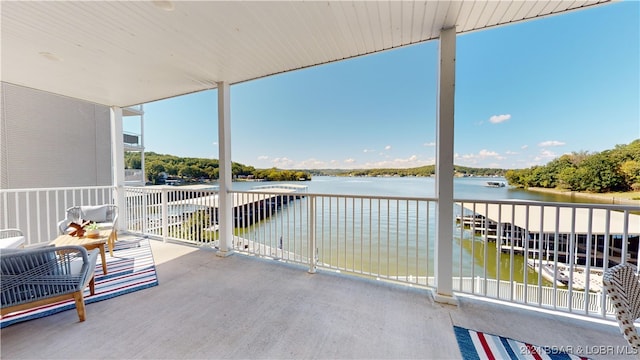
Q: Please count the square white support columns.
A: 3